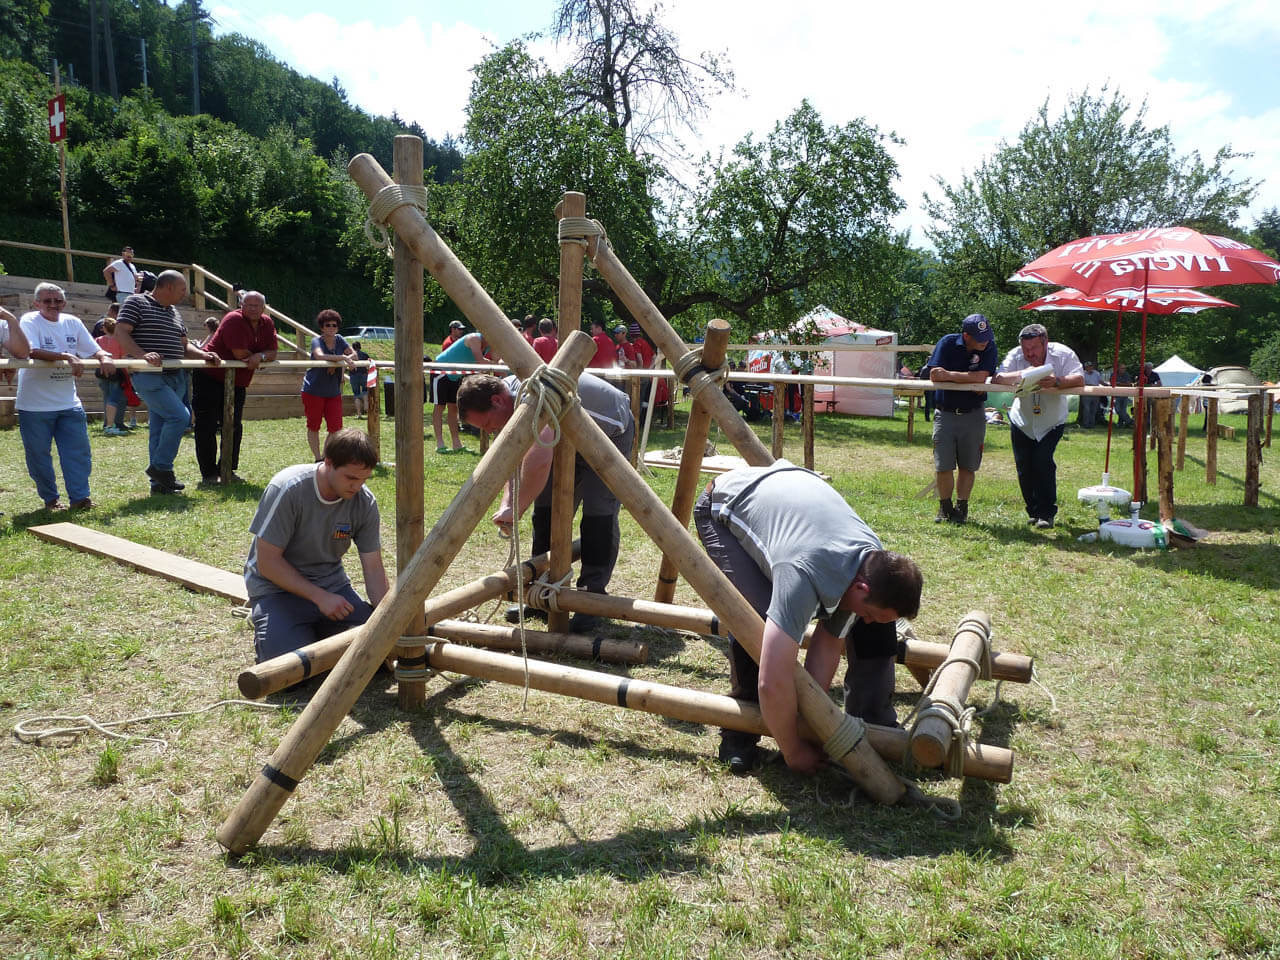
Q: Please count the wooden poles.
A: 11